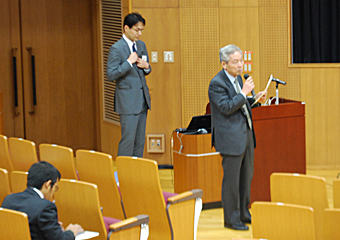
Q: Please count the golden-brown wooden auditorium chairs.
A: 13